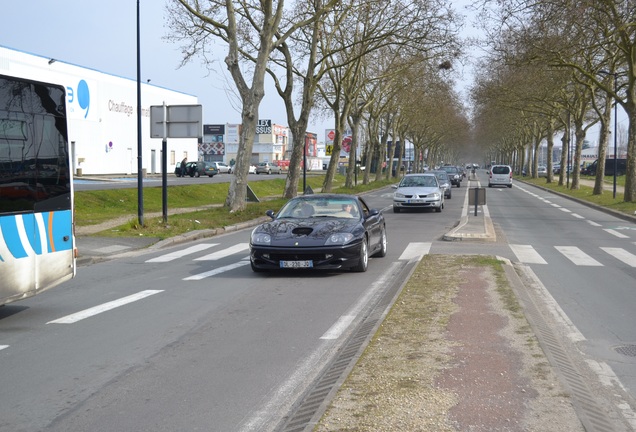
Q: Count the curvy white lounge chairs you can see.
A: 0